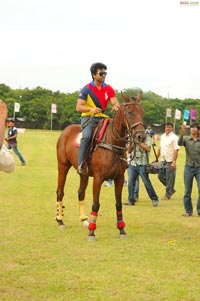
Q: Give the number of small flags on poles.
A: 6